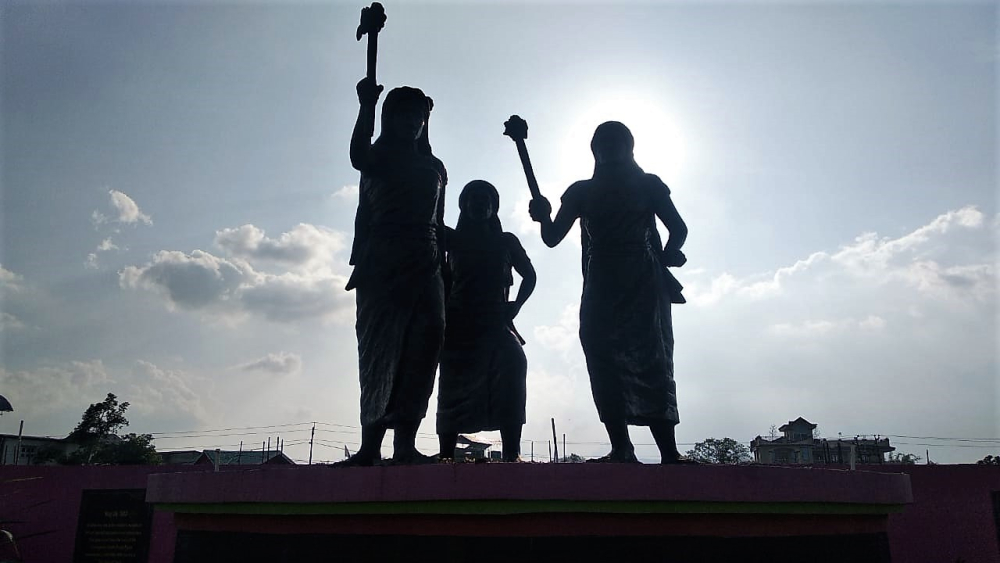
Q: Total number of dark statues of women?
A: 3